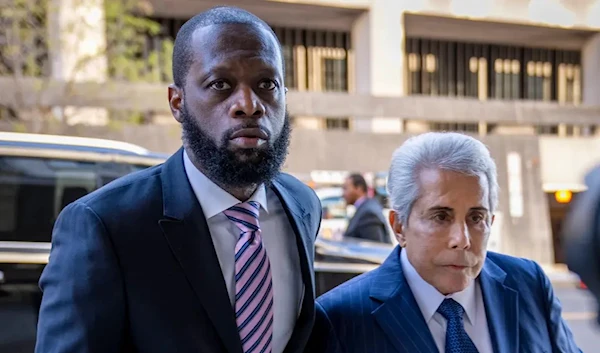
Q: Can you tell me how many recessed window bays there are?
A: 2